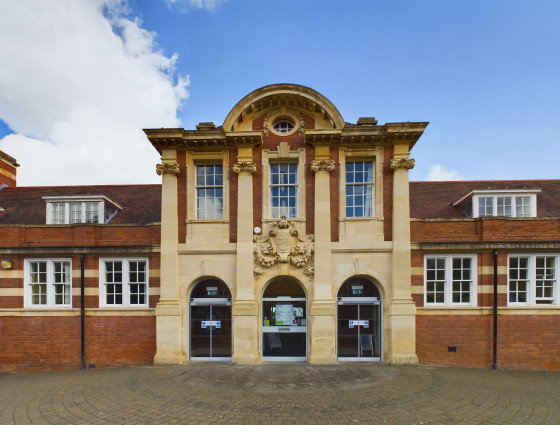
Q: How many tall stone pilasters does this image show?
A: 4